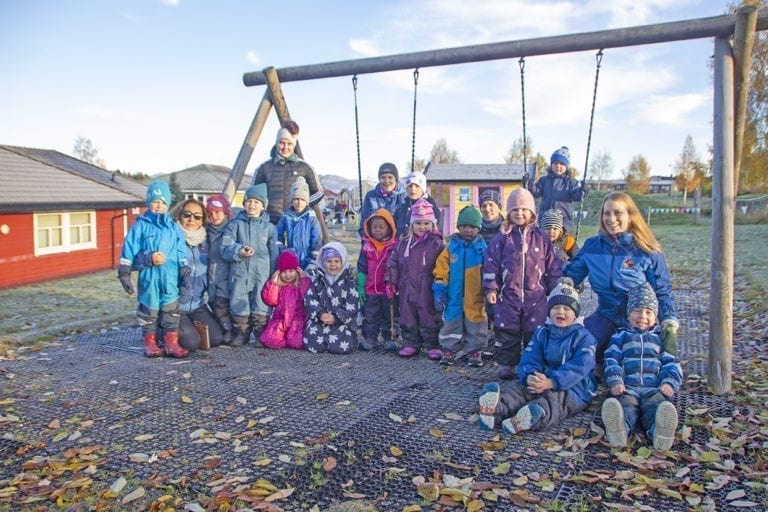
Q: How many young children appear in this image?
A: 15